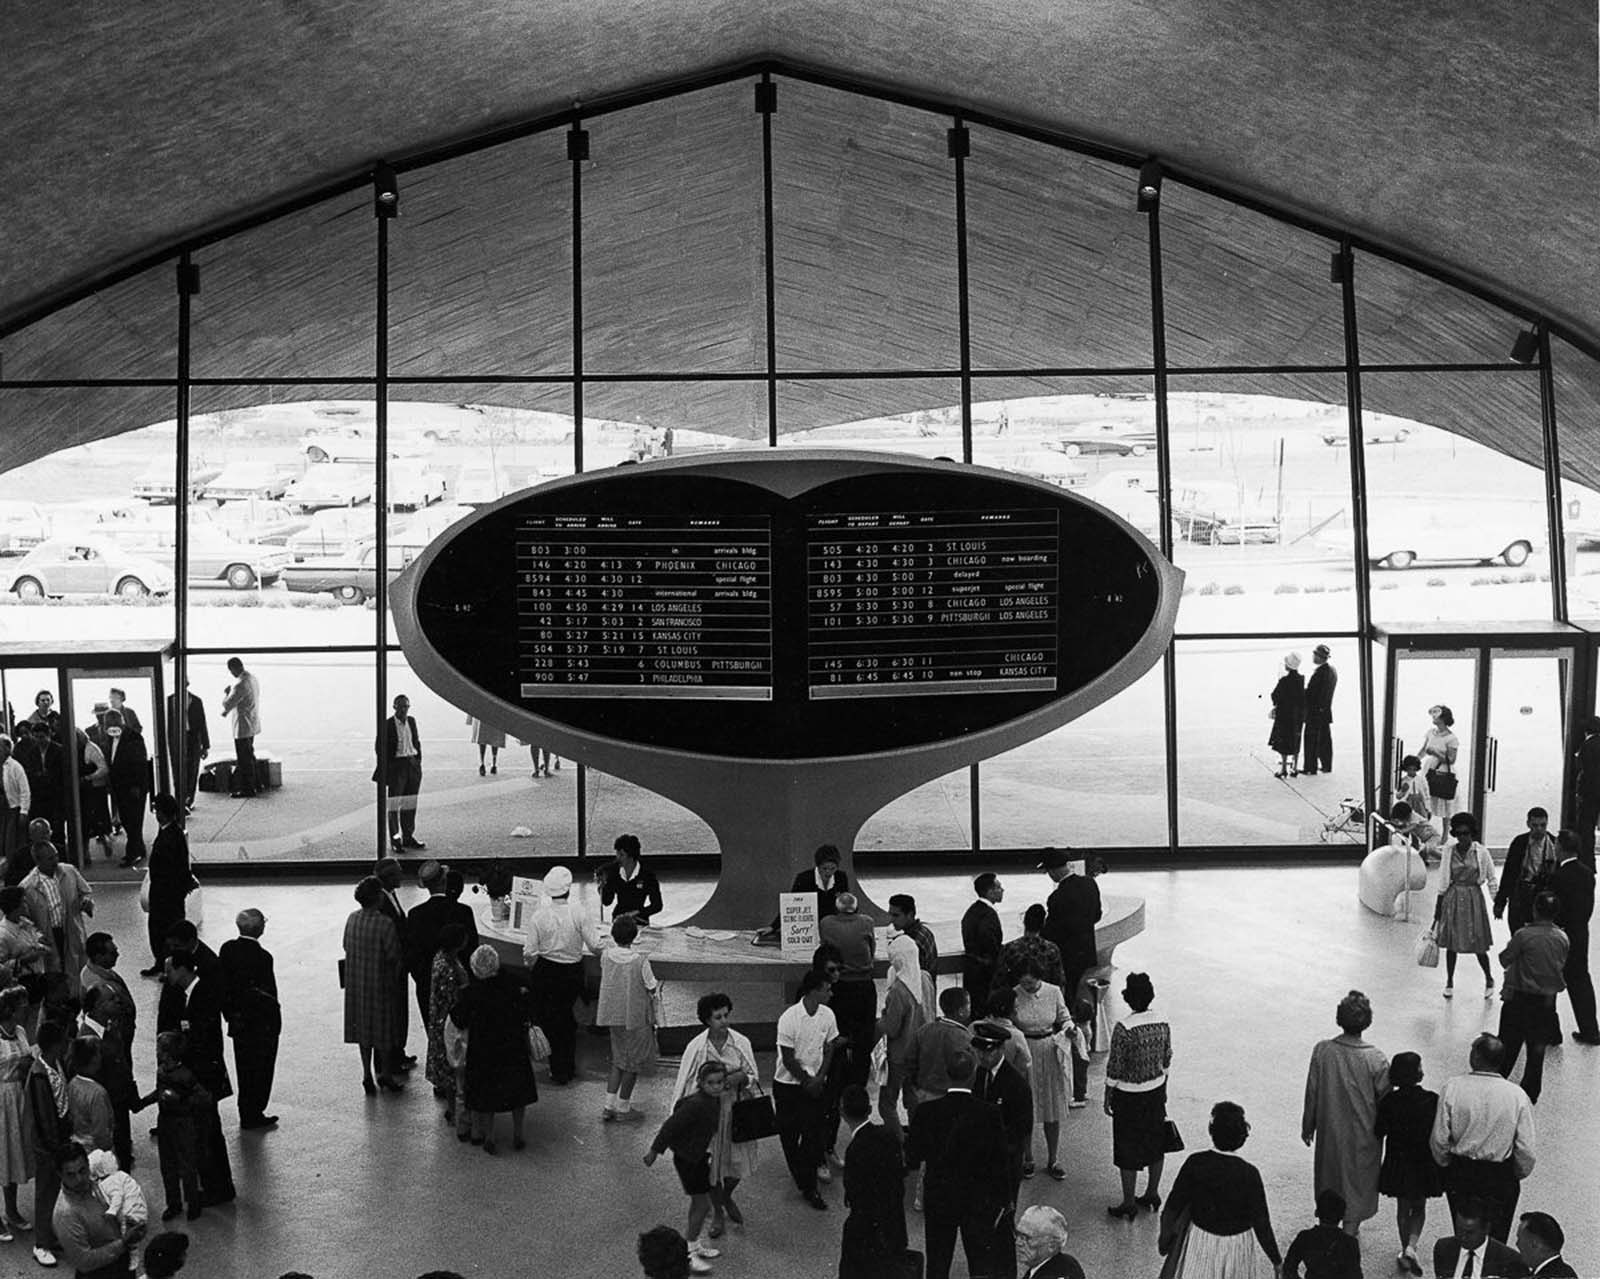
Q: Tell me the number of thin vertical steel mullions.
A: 8